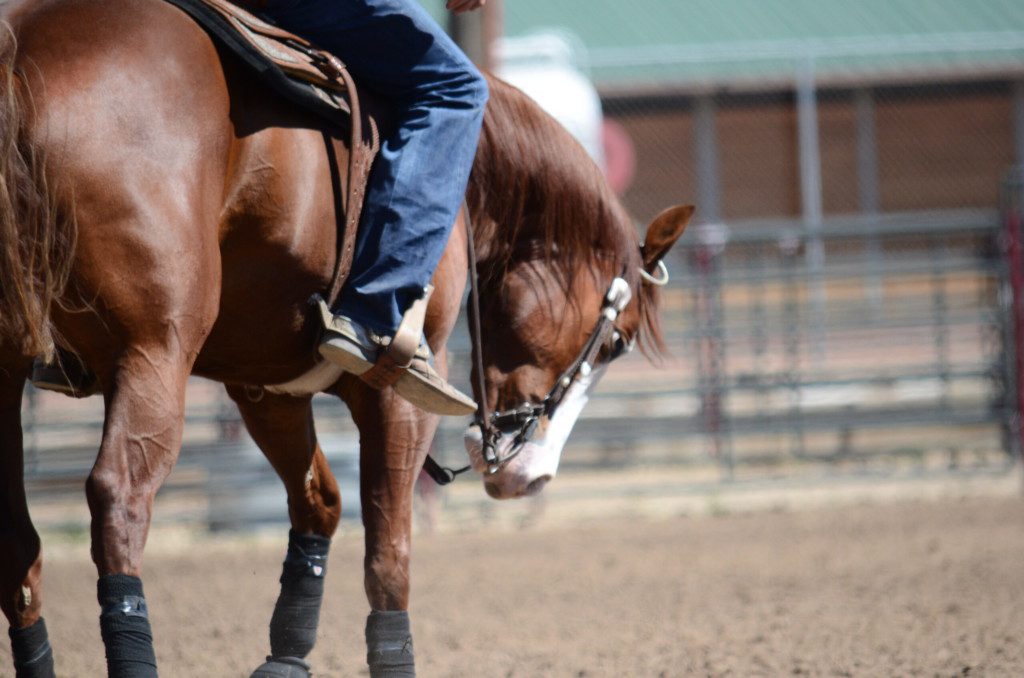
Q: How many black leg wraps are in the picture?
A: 4